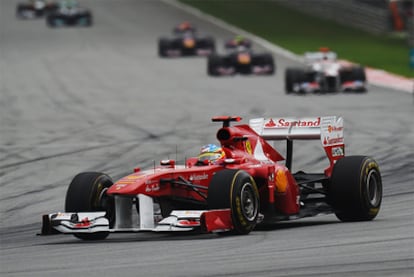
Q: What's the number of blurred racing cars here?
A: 5